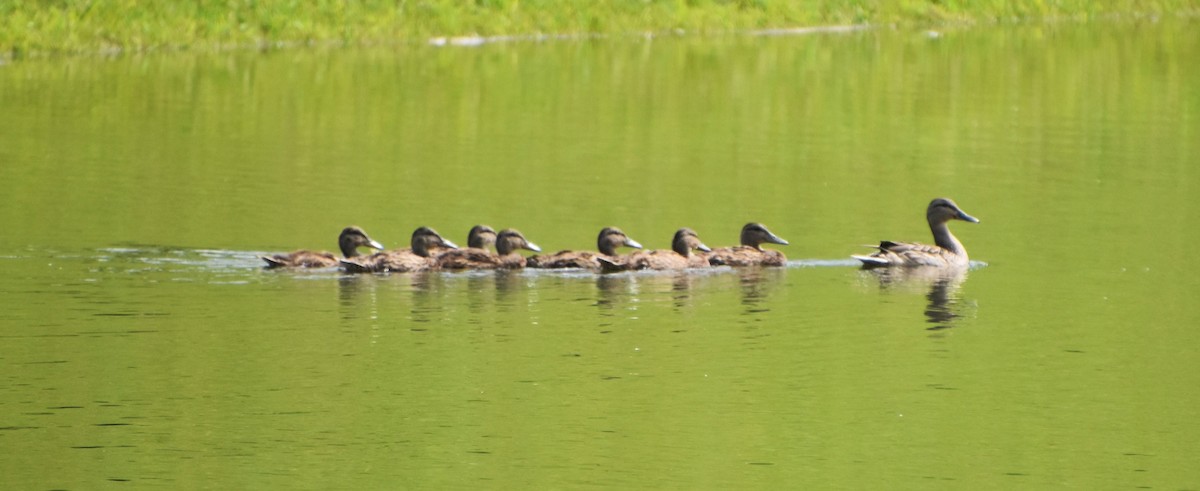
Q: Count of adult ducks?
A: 1